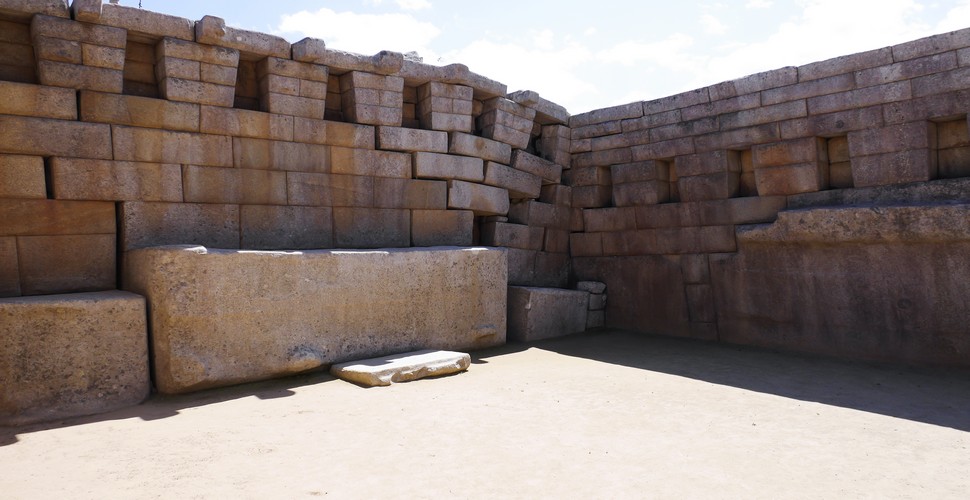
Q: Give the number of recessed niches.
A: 12